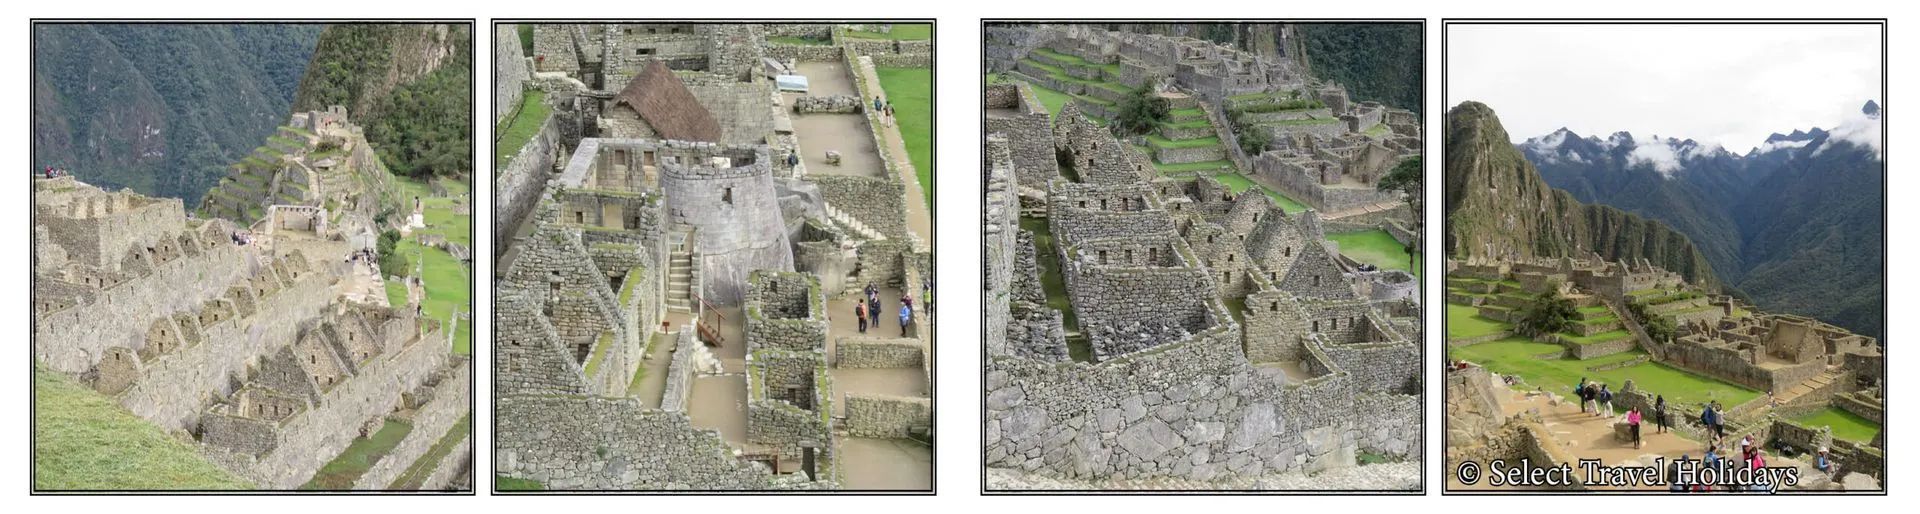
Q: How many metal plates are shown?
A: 0